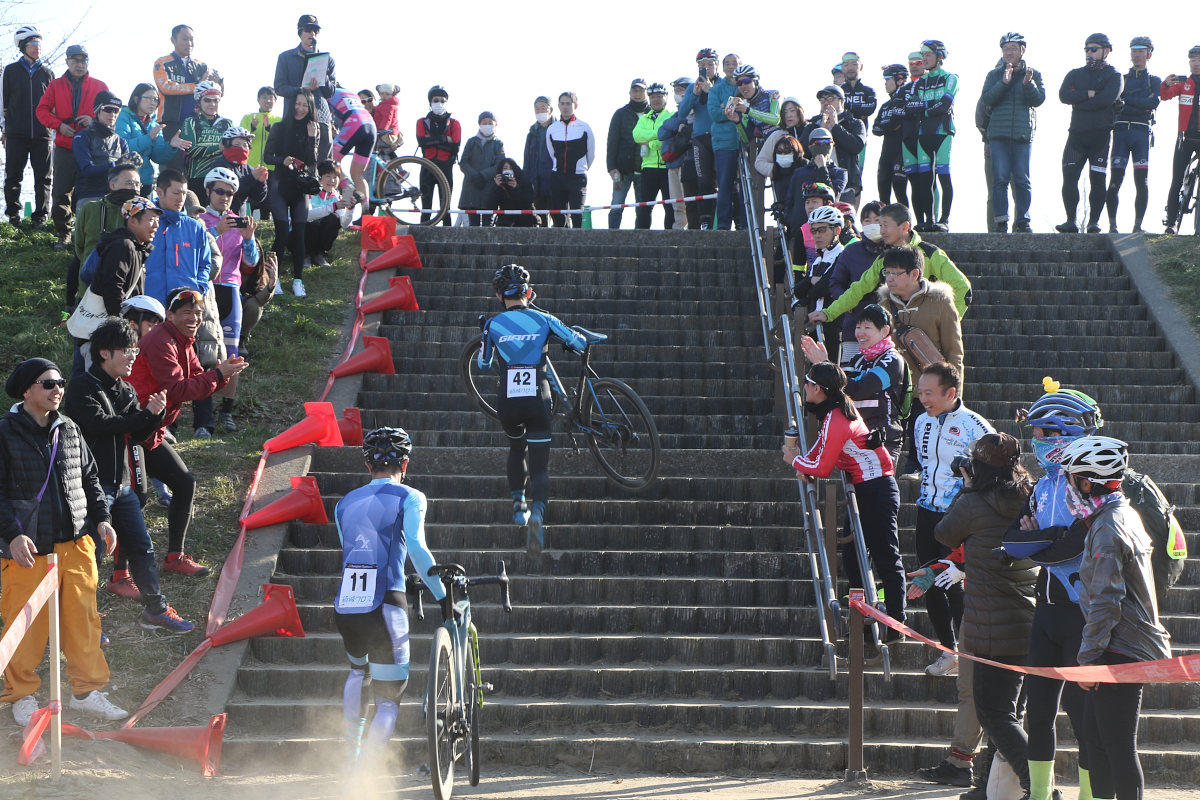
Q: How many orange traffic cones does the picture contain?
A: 9